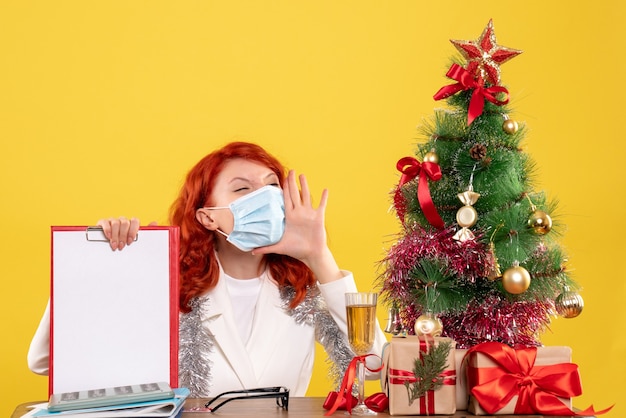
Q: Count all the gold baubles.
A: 6